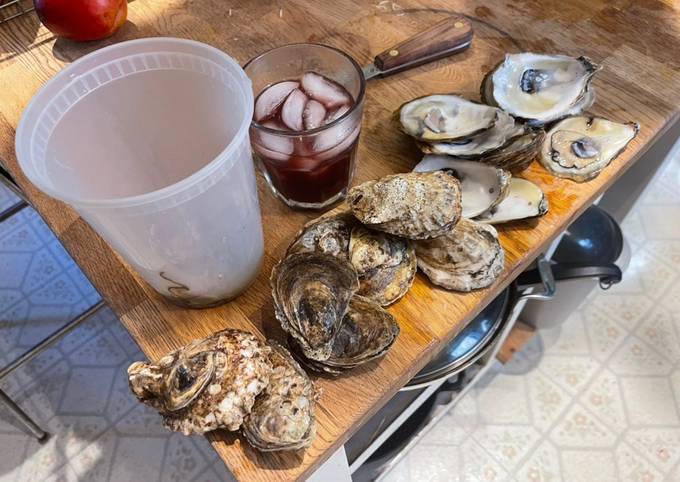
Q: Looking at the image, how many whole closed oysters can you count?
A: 8